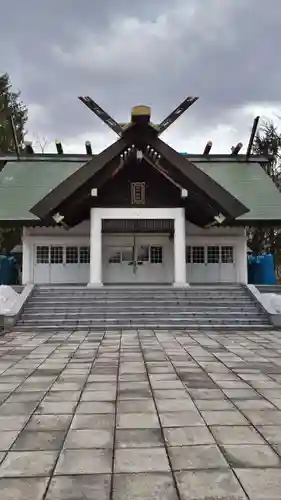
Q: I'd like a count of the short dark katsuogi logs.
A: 5